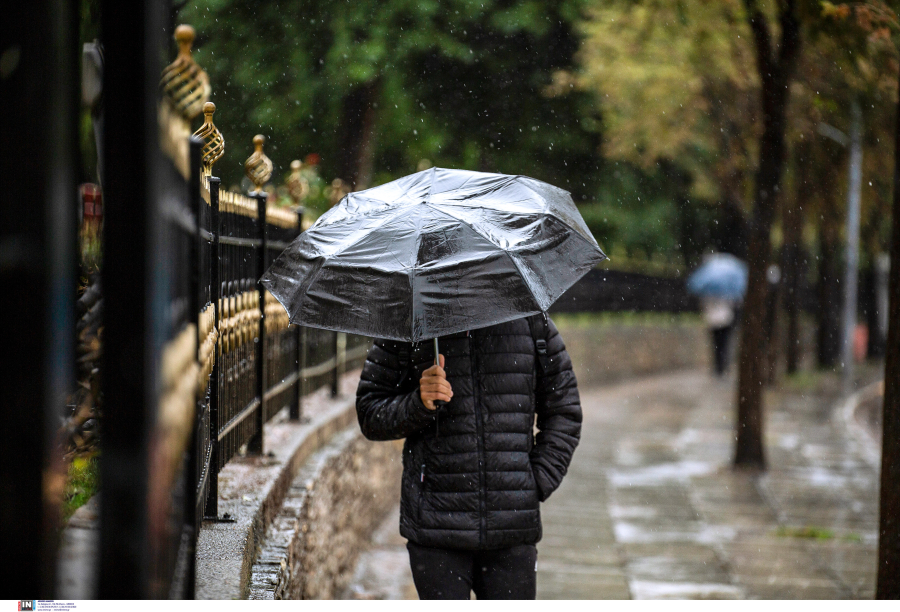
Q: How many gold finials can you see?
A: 5